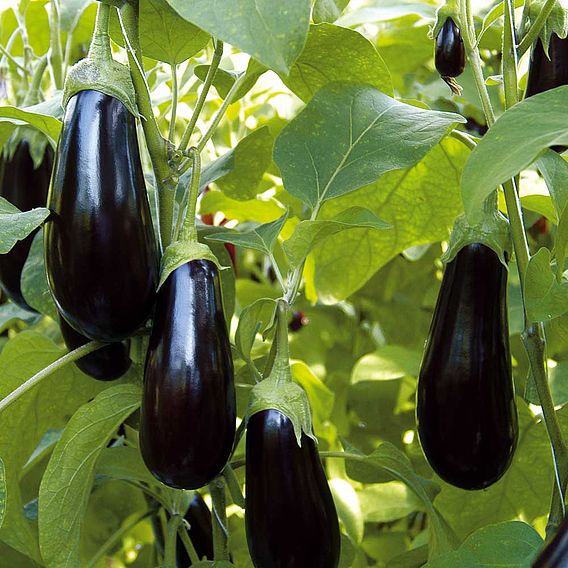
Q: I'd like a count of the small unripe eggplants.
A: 1